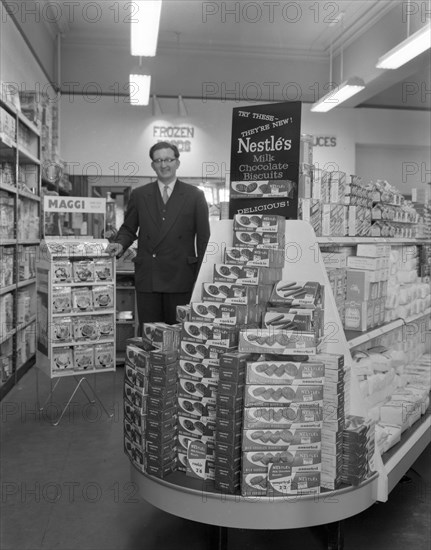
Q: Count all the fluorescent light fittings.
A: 4